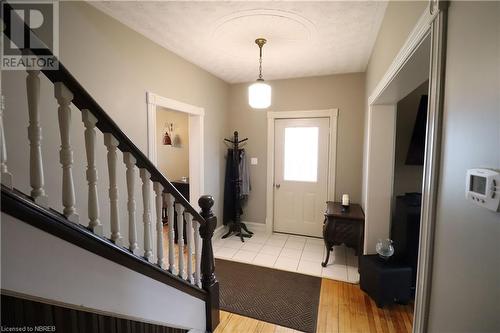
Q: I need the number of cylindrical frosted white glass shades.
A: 1